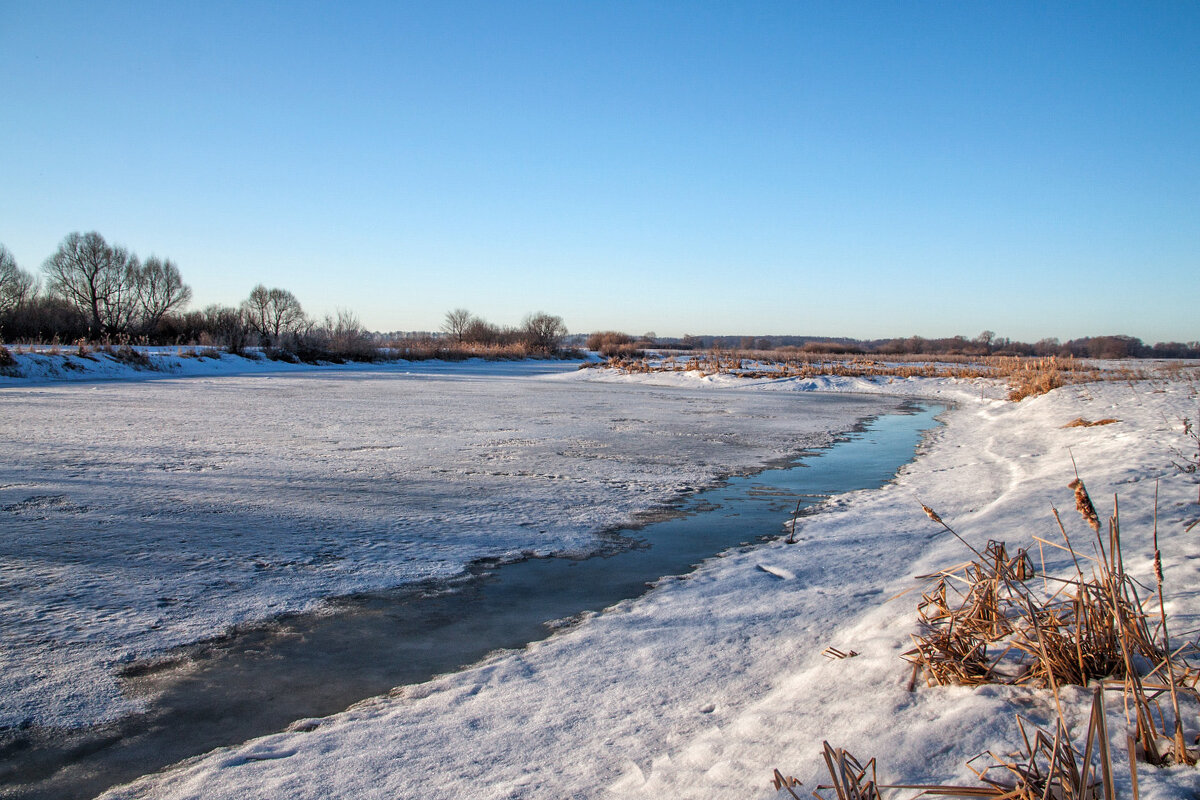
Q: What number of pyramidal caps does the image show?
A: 0